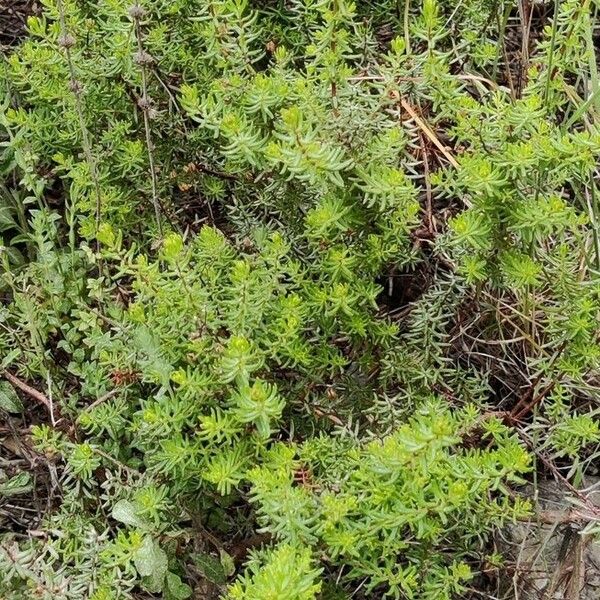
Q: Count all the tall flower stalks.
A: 2